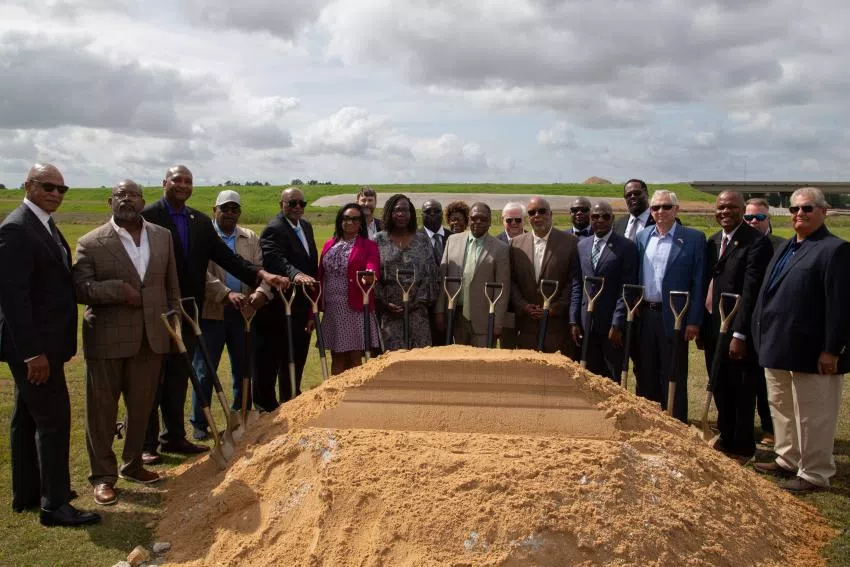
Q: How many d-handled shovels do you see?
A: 14